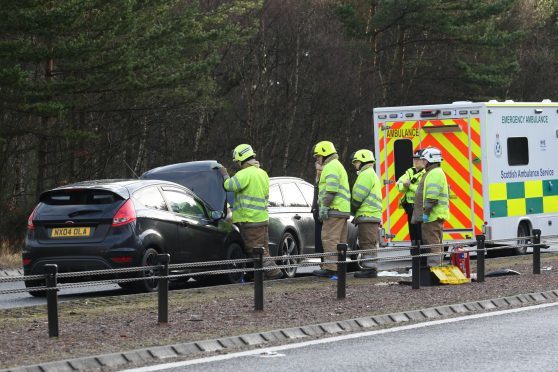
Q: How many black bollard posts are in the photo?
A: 7